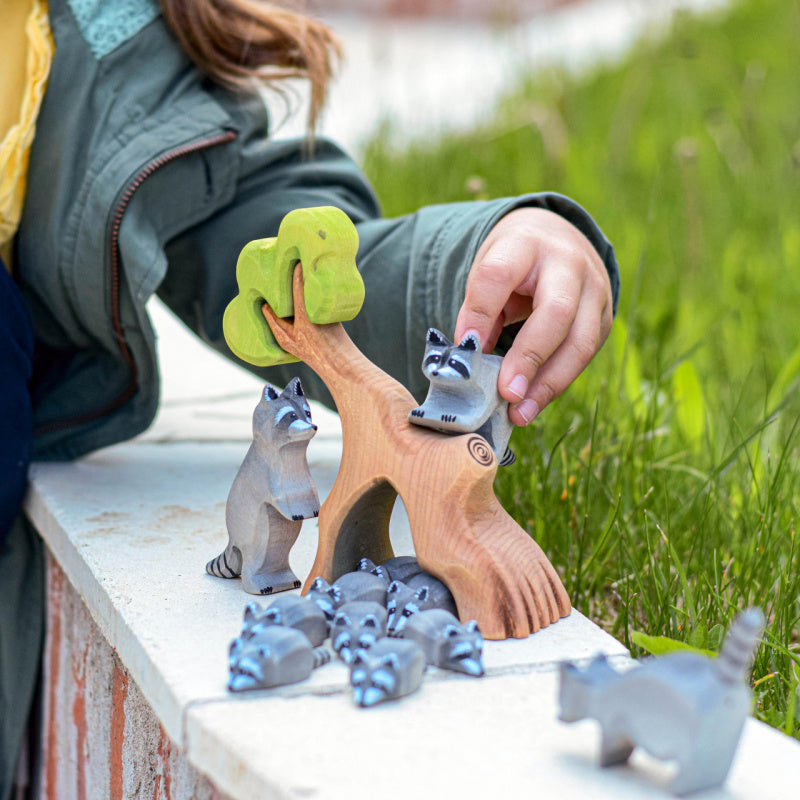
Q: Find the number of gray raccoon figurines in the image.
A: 11